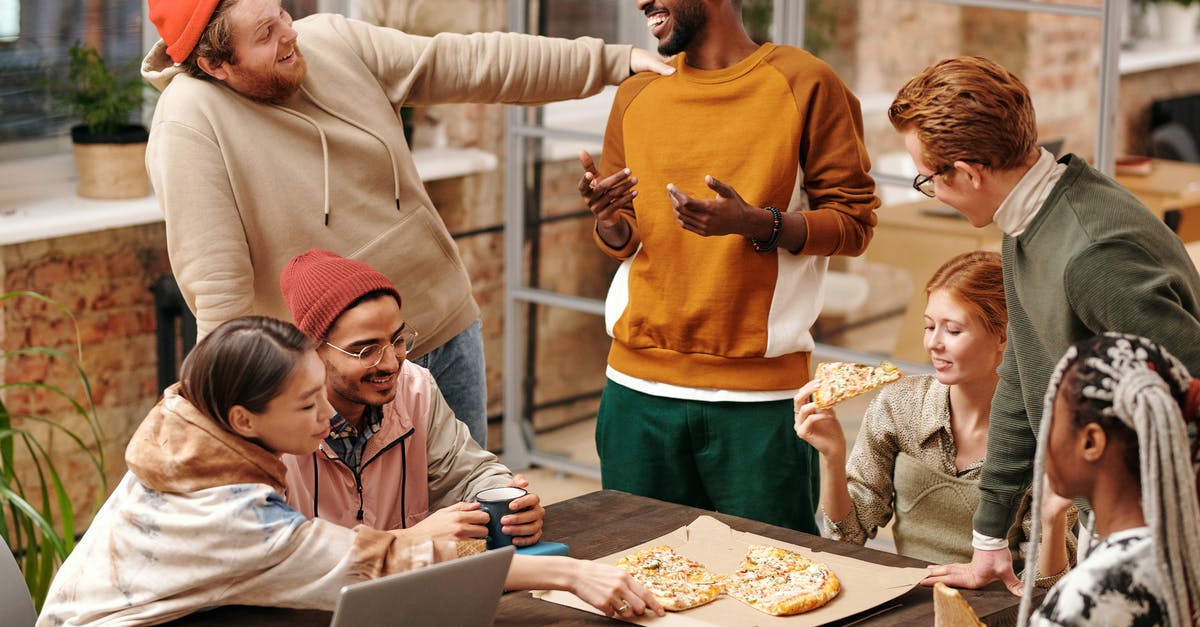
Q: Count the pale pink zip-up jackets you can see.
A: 1